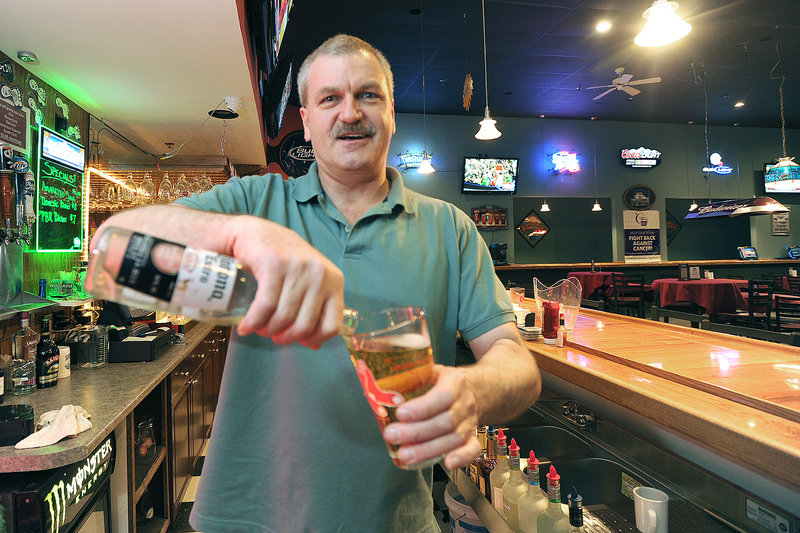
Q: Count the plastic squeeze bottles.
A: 1